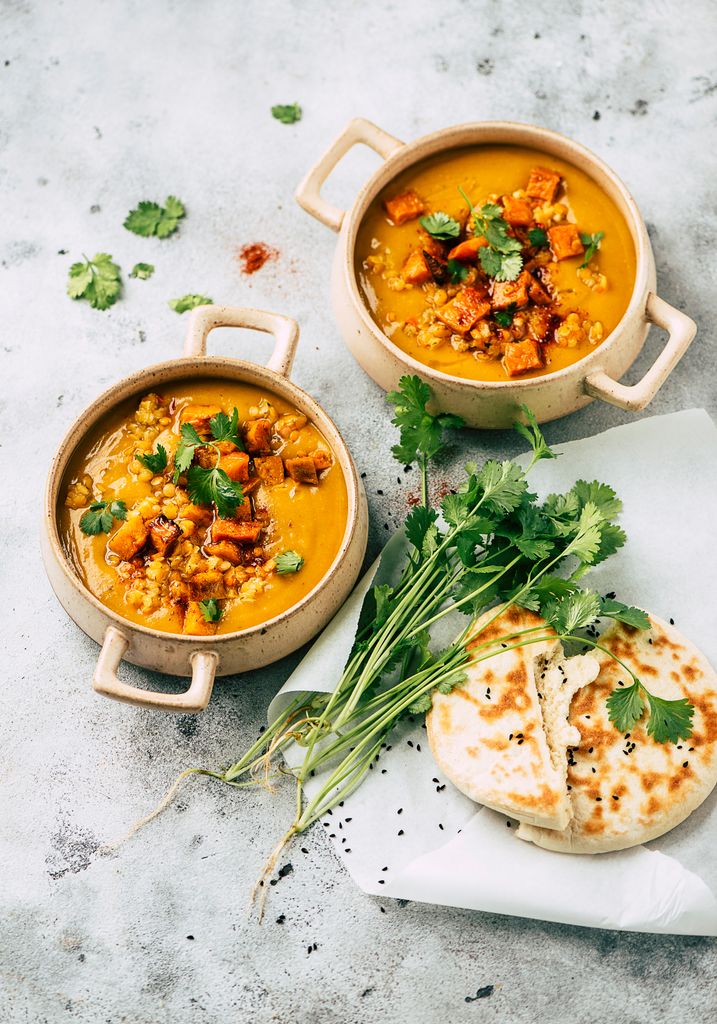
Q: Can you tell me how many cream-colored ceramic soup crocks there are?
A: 2